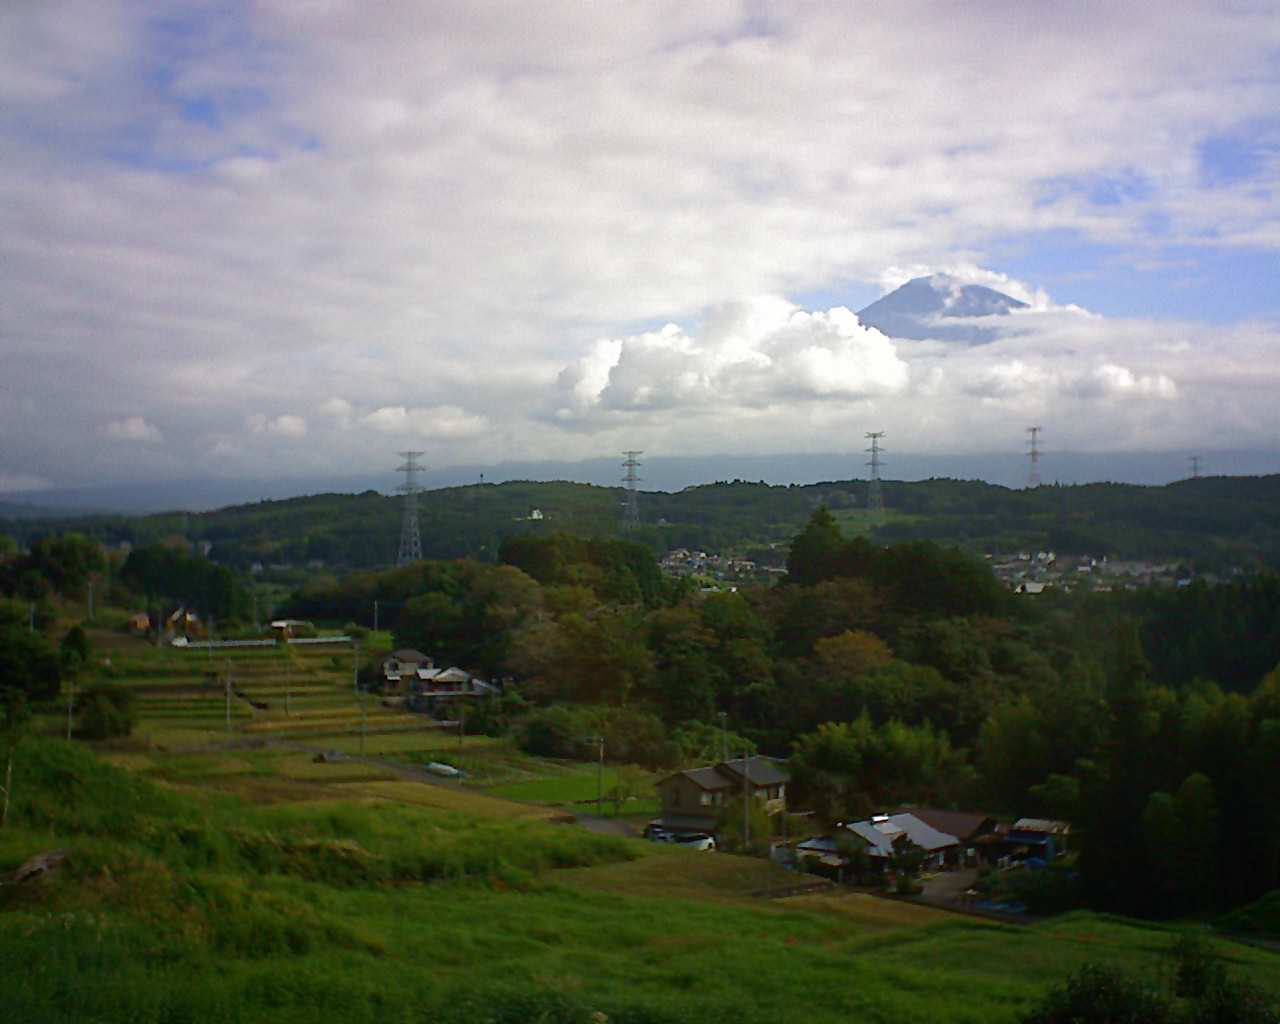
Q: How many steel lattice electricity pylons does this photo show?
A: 5